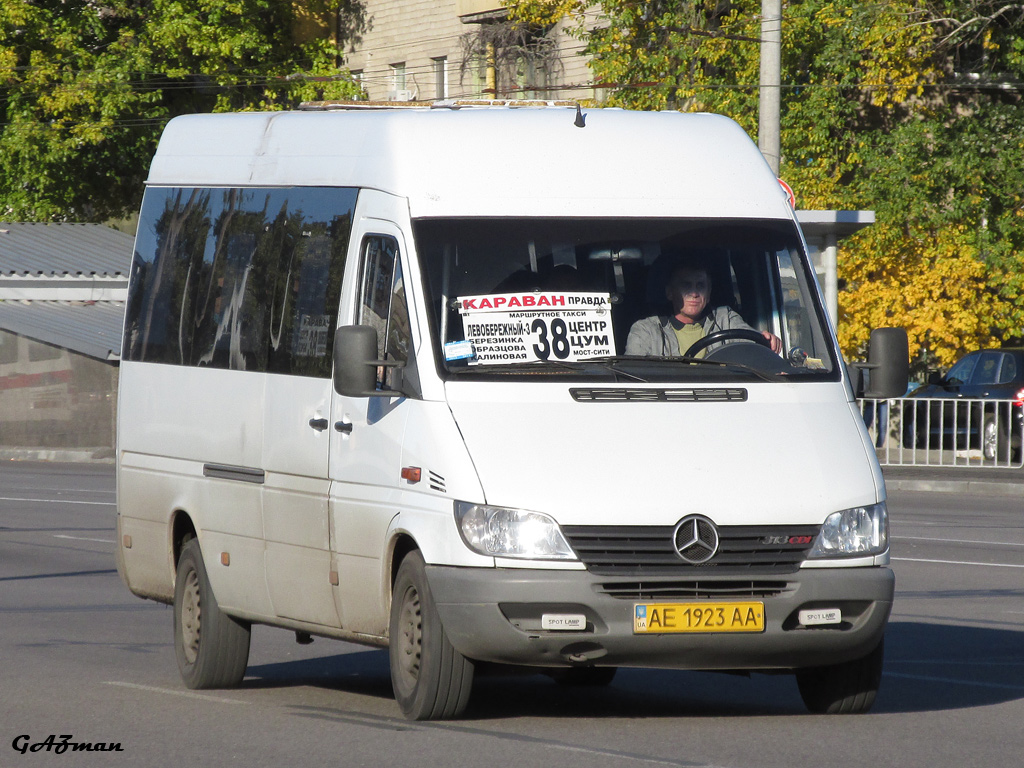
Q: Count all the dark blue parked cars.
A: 1